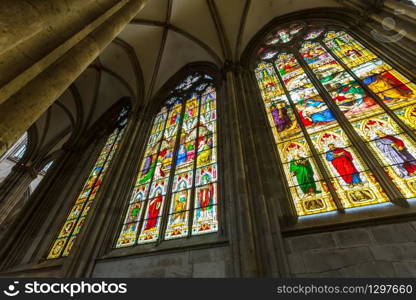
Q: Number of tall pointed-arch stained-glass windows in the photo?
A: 3